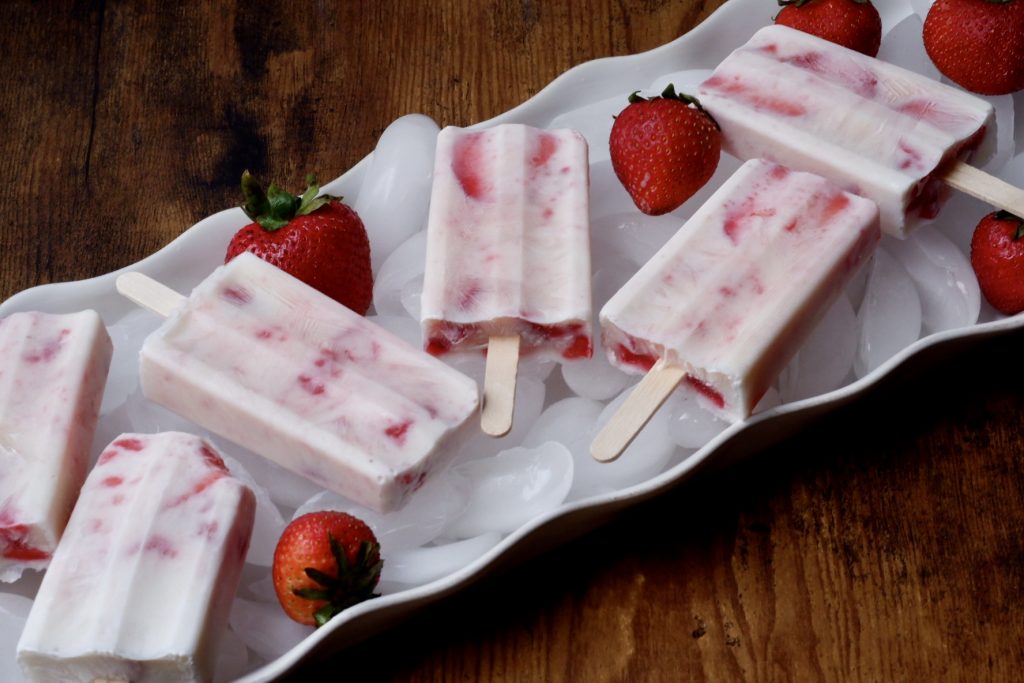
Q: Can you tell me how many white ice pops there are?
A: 6